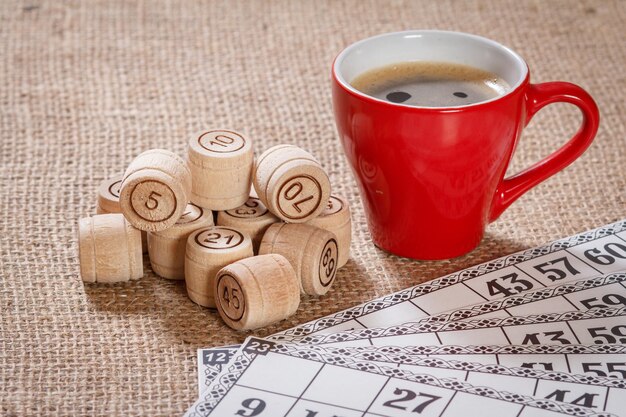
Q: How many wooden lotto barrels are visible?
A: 11